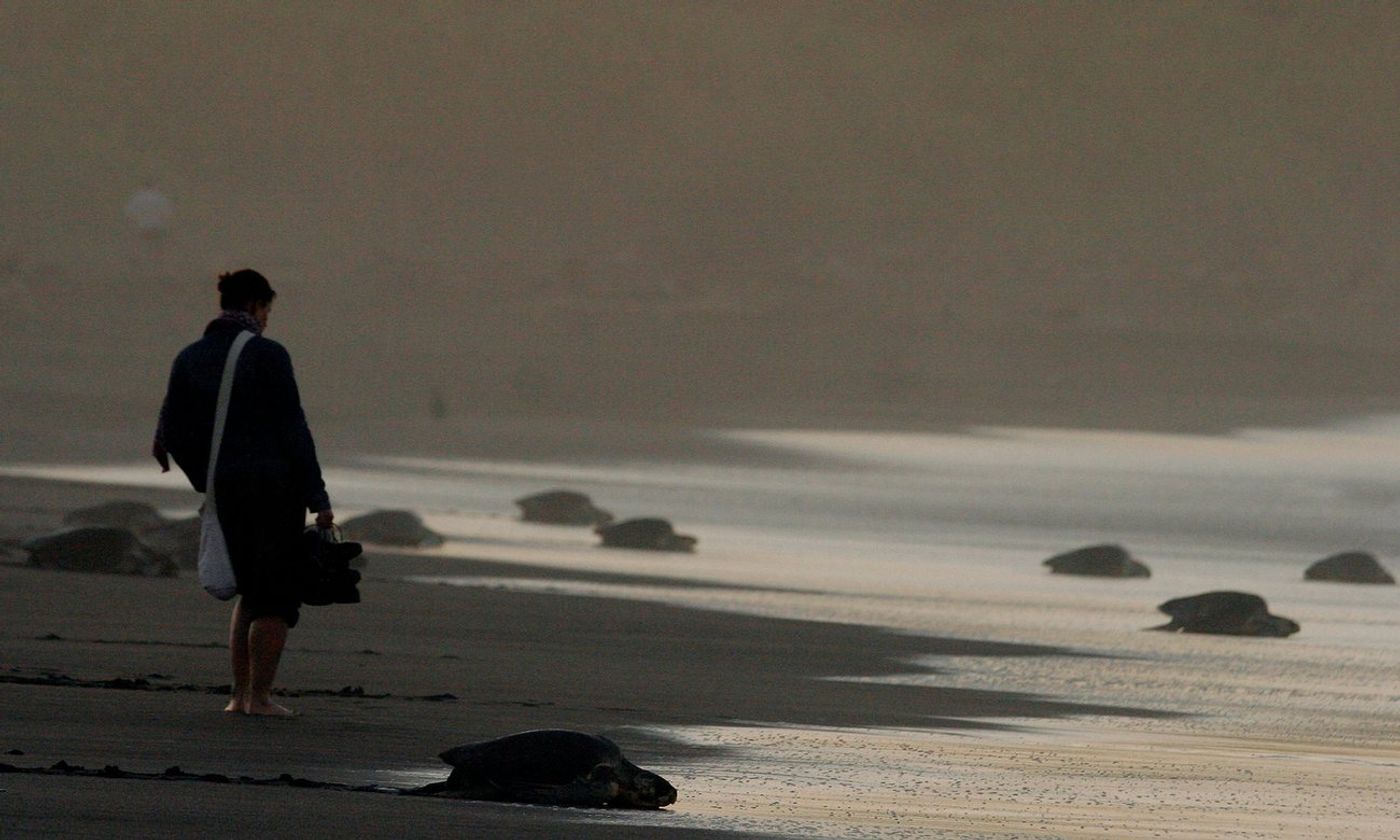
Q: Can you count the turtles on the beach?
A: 10